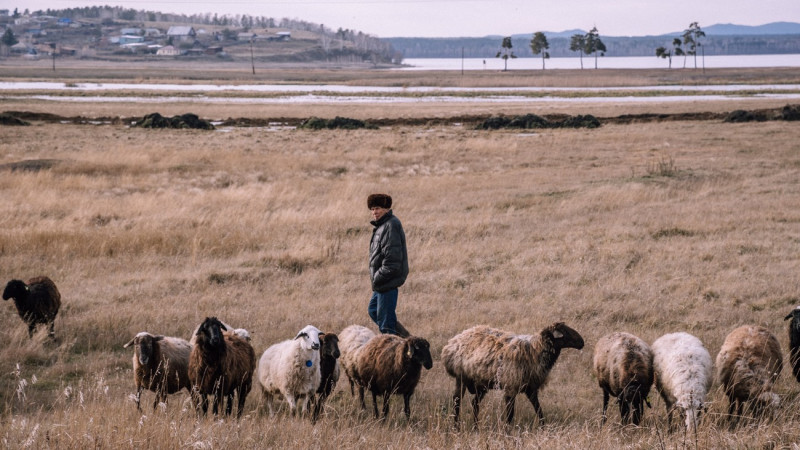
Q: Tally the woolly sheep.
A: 13